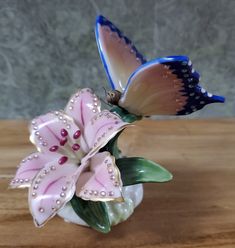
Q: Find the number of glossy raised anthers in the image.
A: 6